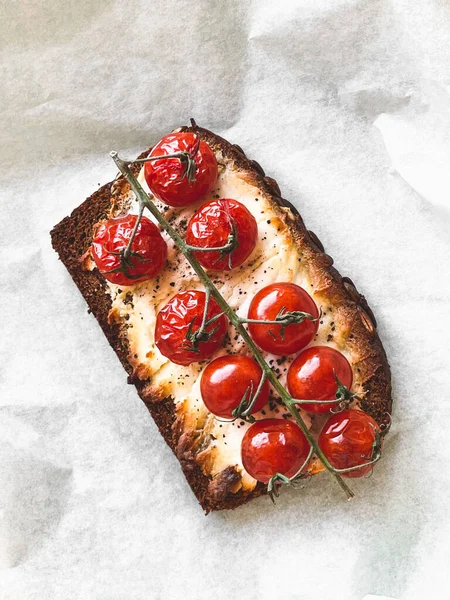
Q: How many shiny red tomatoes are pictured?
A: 9